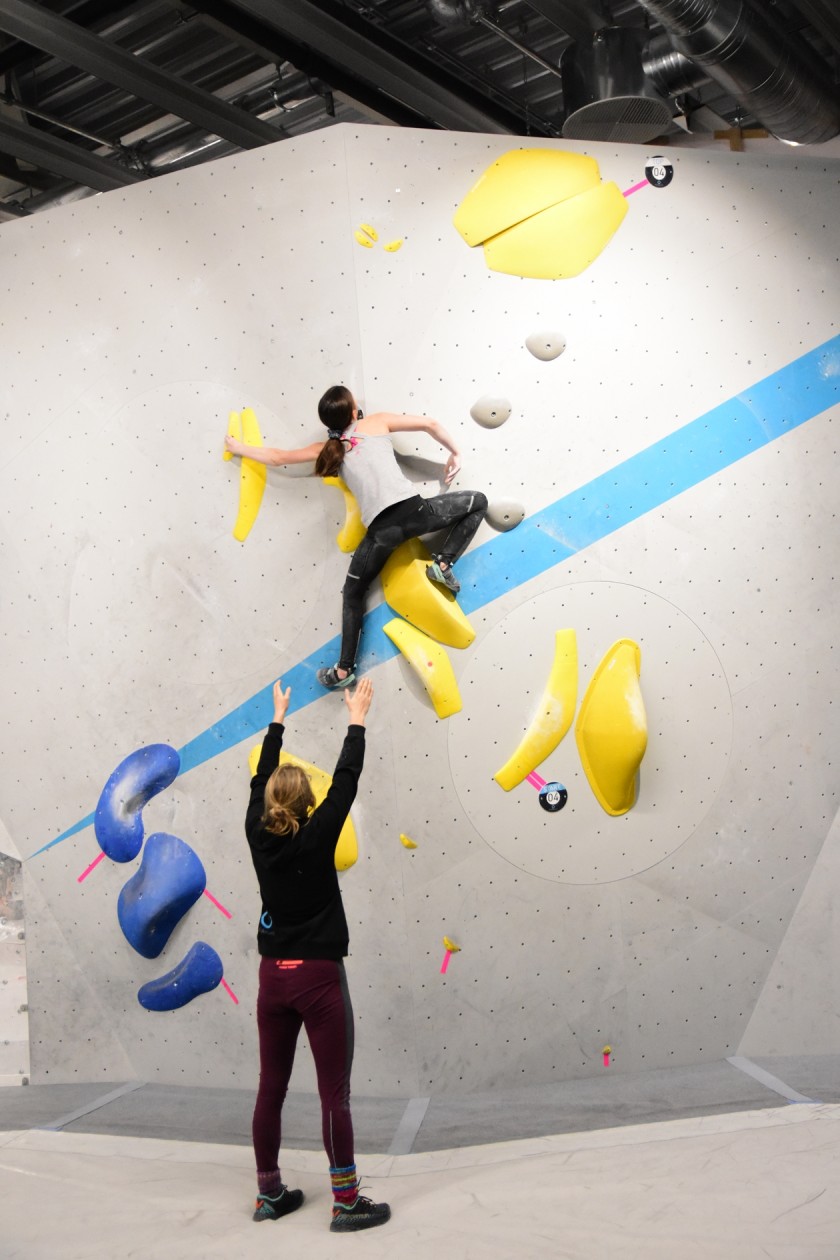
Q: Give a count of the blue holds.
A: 3